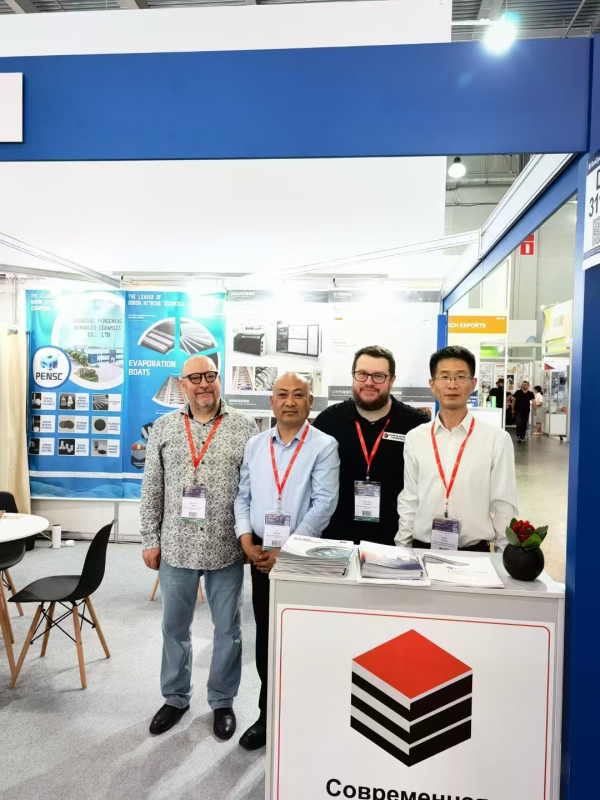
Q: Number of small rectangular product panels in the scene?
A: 9